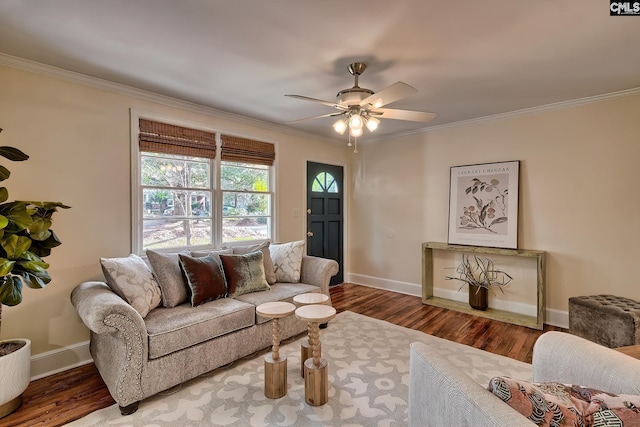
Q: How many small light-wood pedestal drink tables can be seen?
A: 3